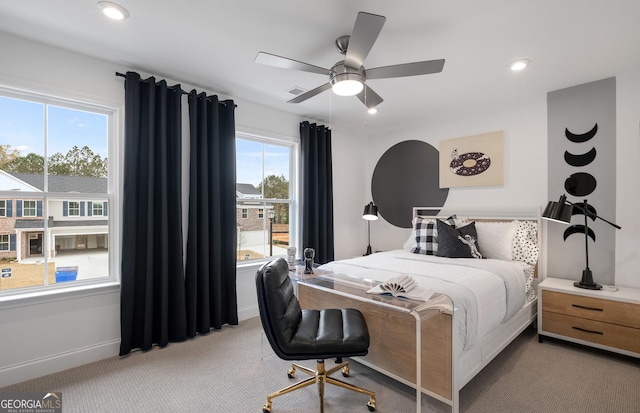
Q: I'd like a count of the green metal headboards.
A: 0